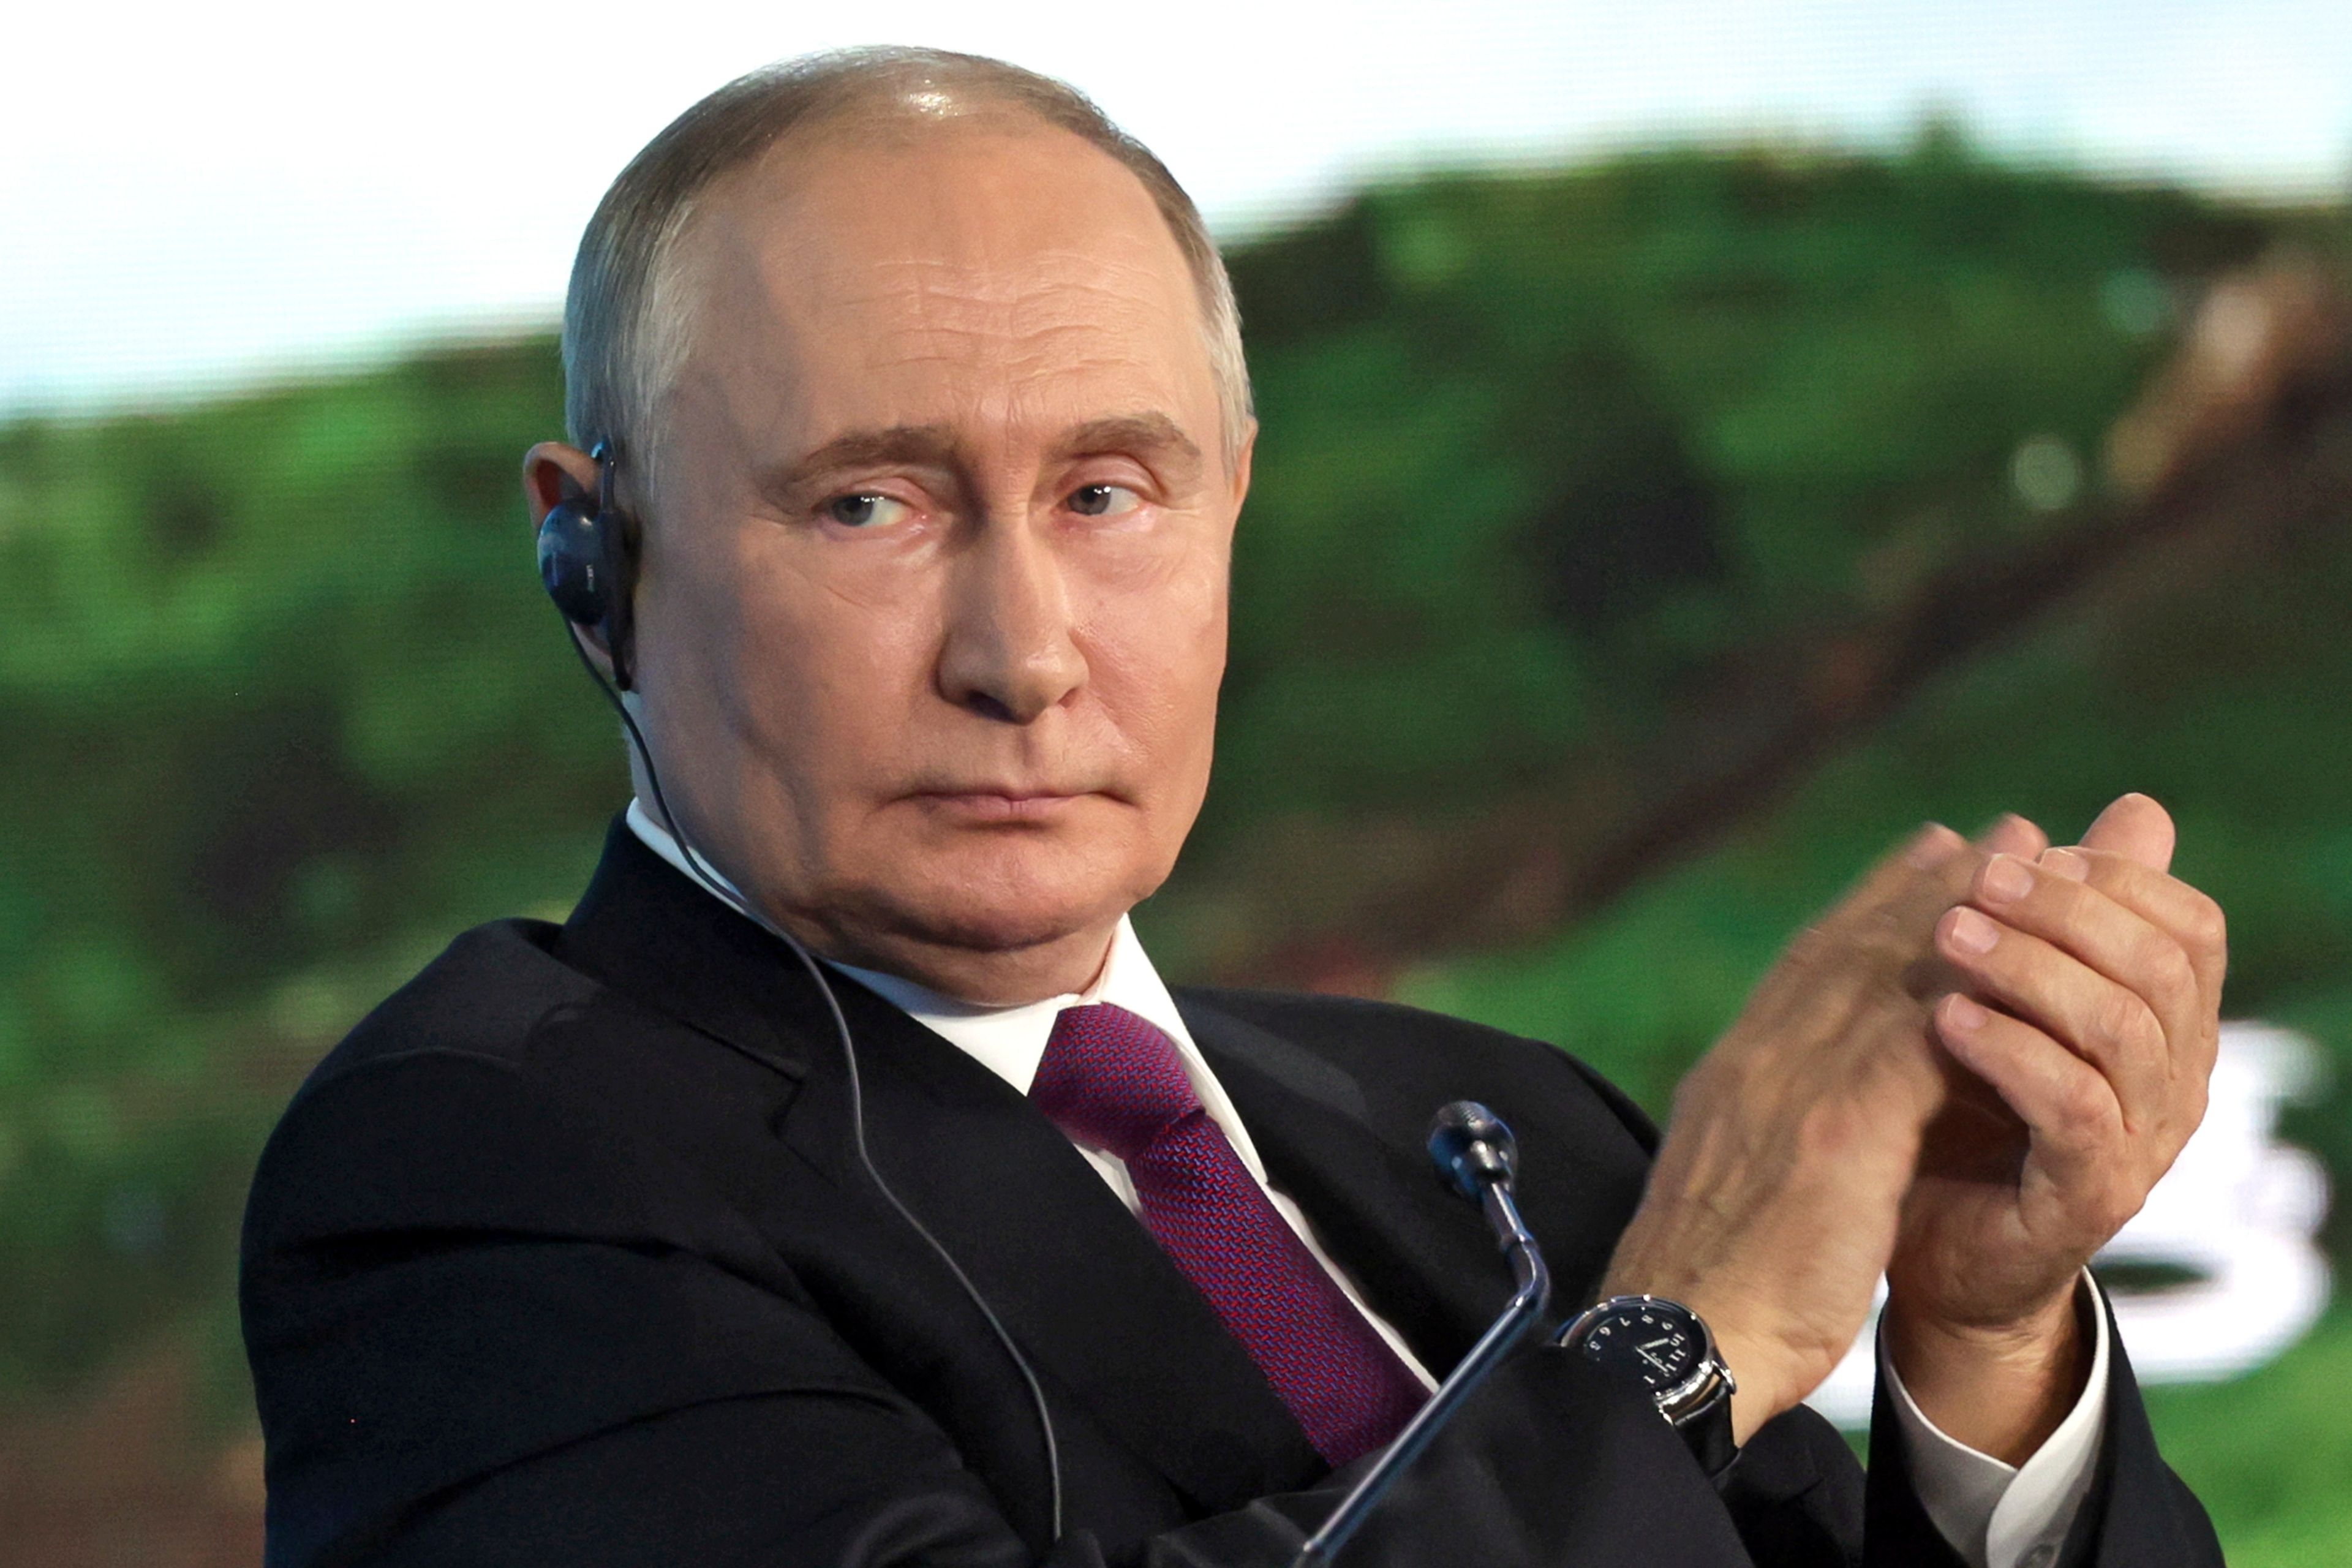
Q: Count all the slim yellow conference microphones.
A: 0